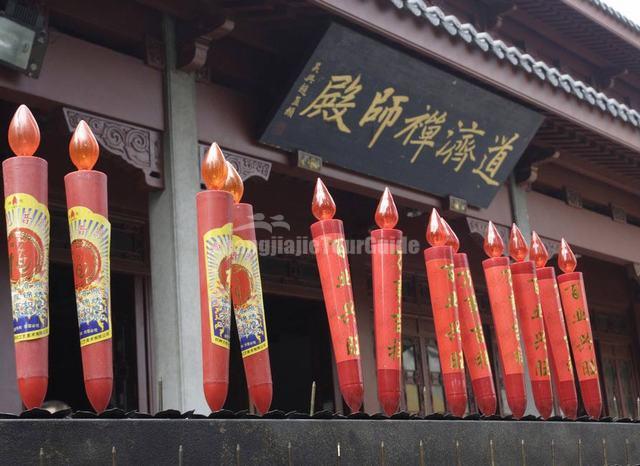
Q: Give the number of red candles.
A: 12